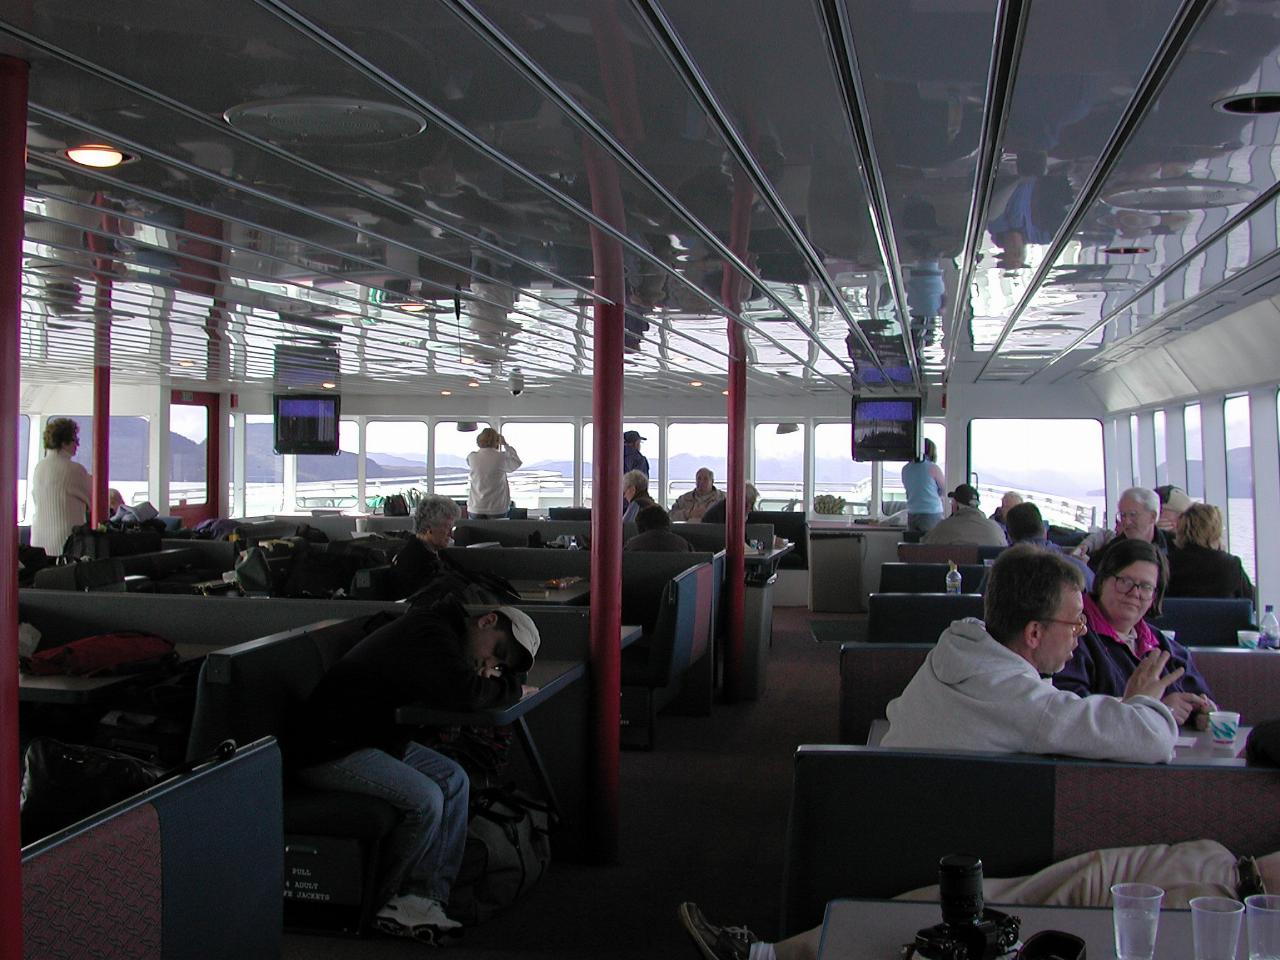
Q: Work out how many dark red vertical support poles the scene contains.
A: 4